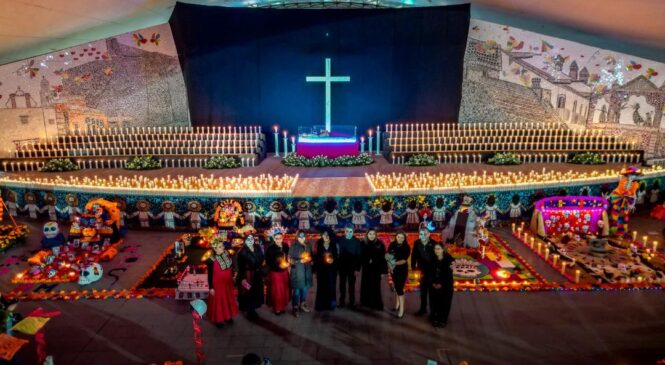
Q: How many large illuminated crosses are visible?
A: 1